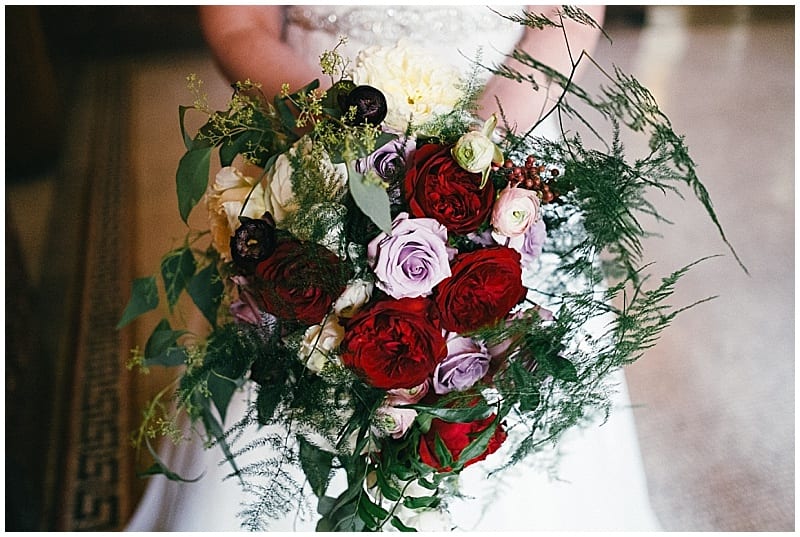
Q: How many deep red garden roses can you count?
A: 5